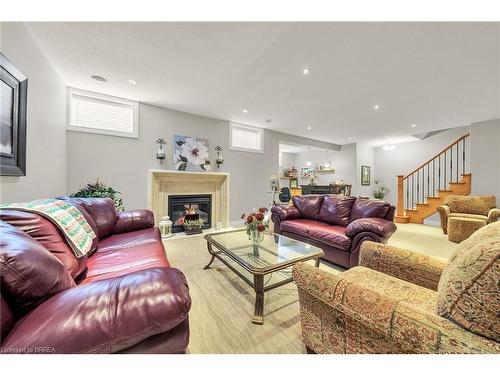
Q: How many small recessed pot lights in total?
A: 7